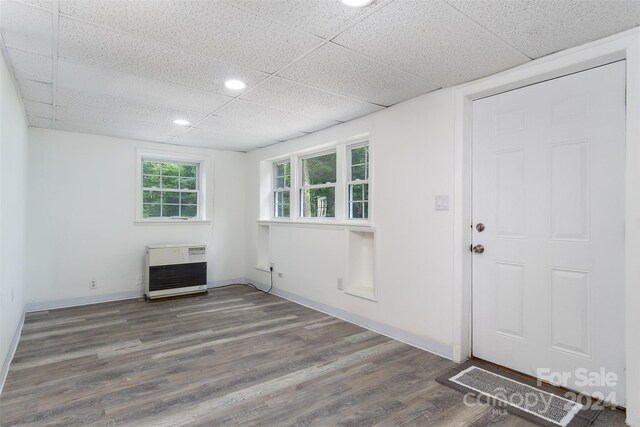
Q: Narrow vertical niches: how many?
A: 2